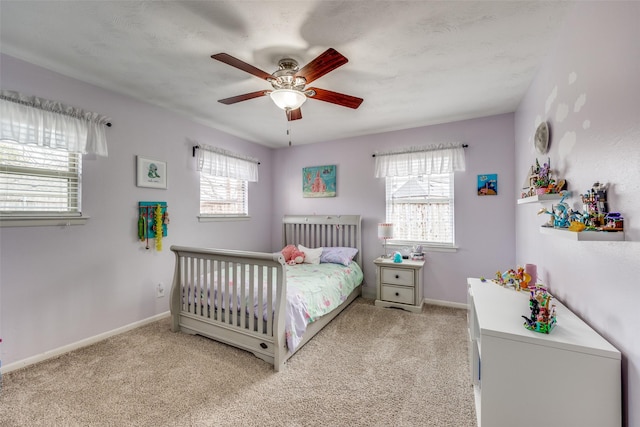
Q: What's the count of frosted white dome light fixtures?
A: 1